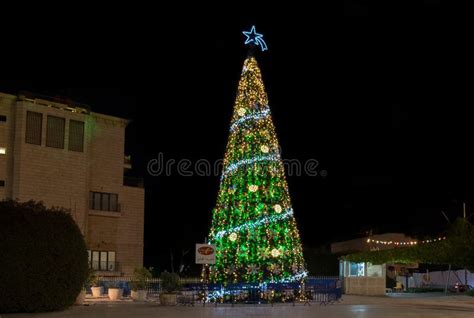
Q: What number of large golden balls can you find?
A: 6